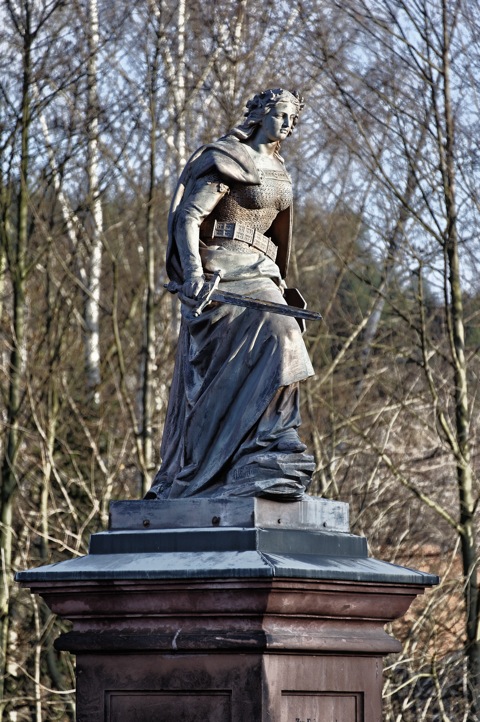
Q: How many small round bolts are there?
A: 4